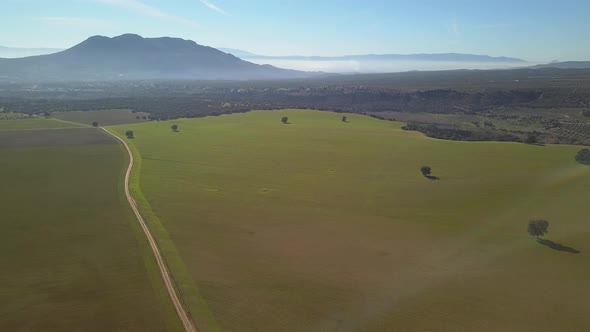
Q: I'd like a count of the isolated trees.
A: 8